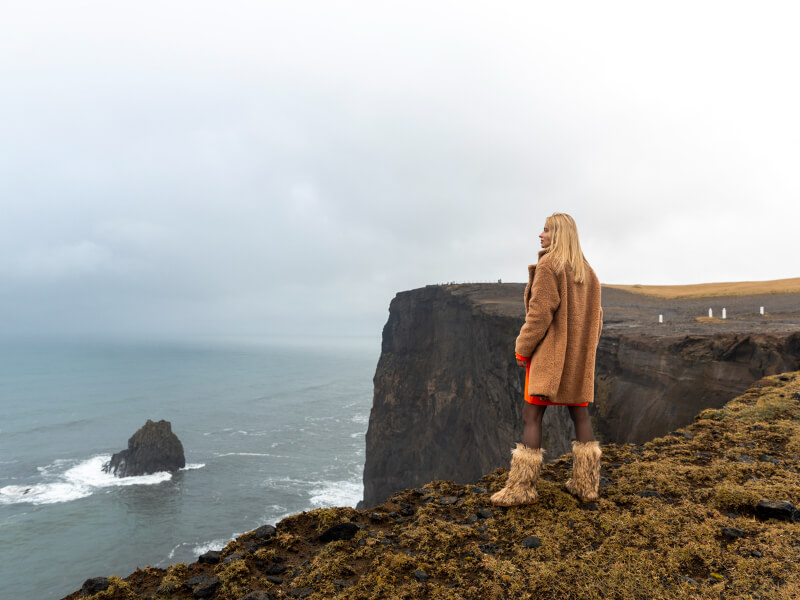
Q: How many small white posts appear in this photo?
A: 4